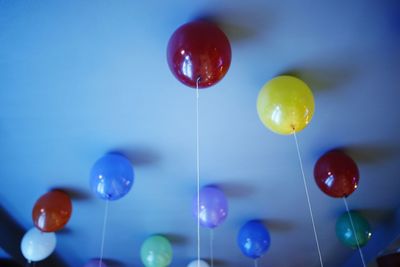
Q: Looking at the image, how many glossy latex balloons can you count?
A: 12